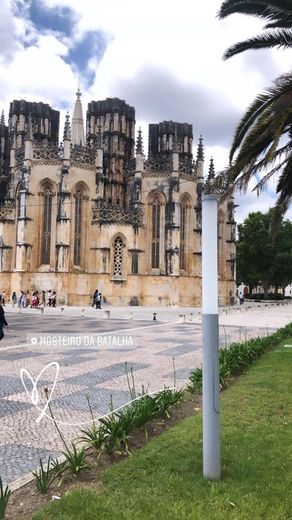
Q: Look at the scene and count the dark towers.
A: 3